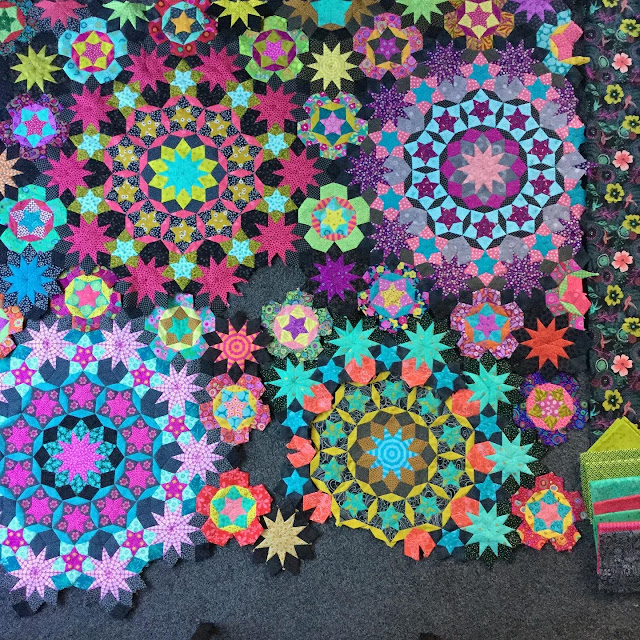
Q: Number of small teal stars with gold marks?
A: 10